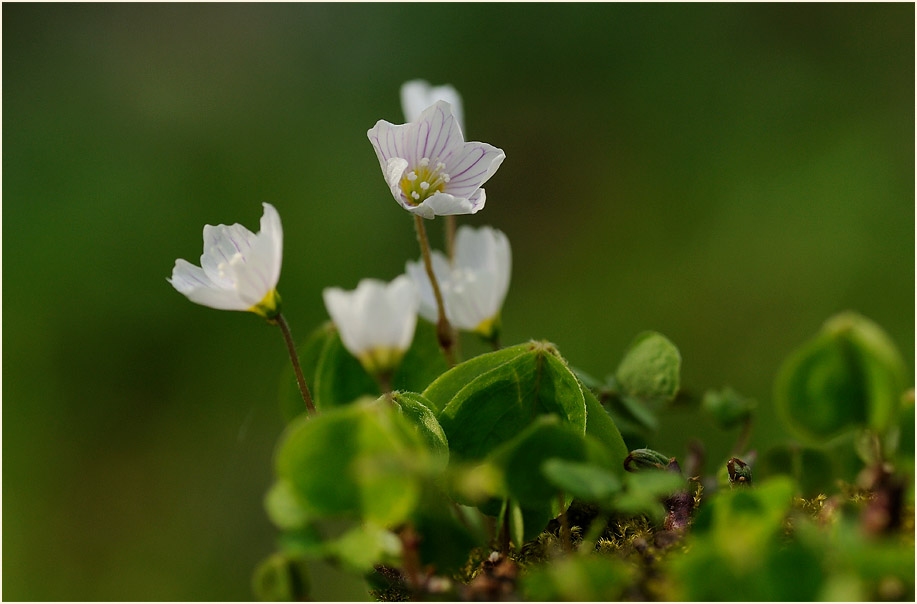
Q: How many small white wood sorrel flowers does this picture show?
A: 5